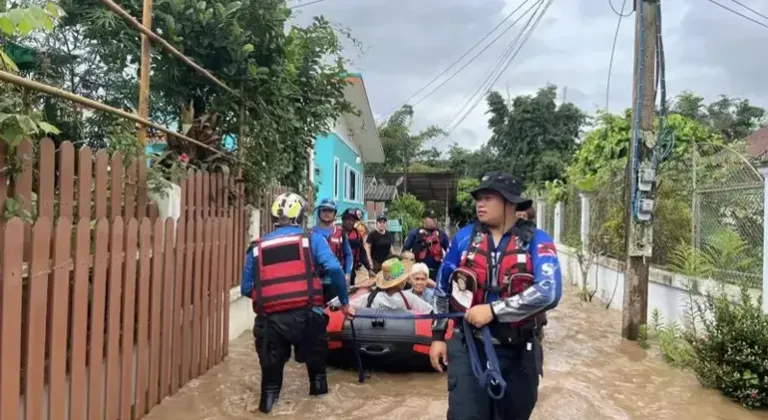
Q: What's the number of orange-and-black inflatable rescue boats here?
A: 1